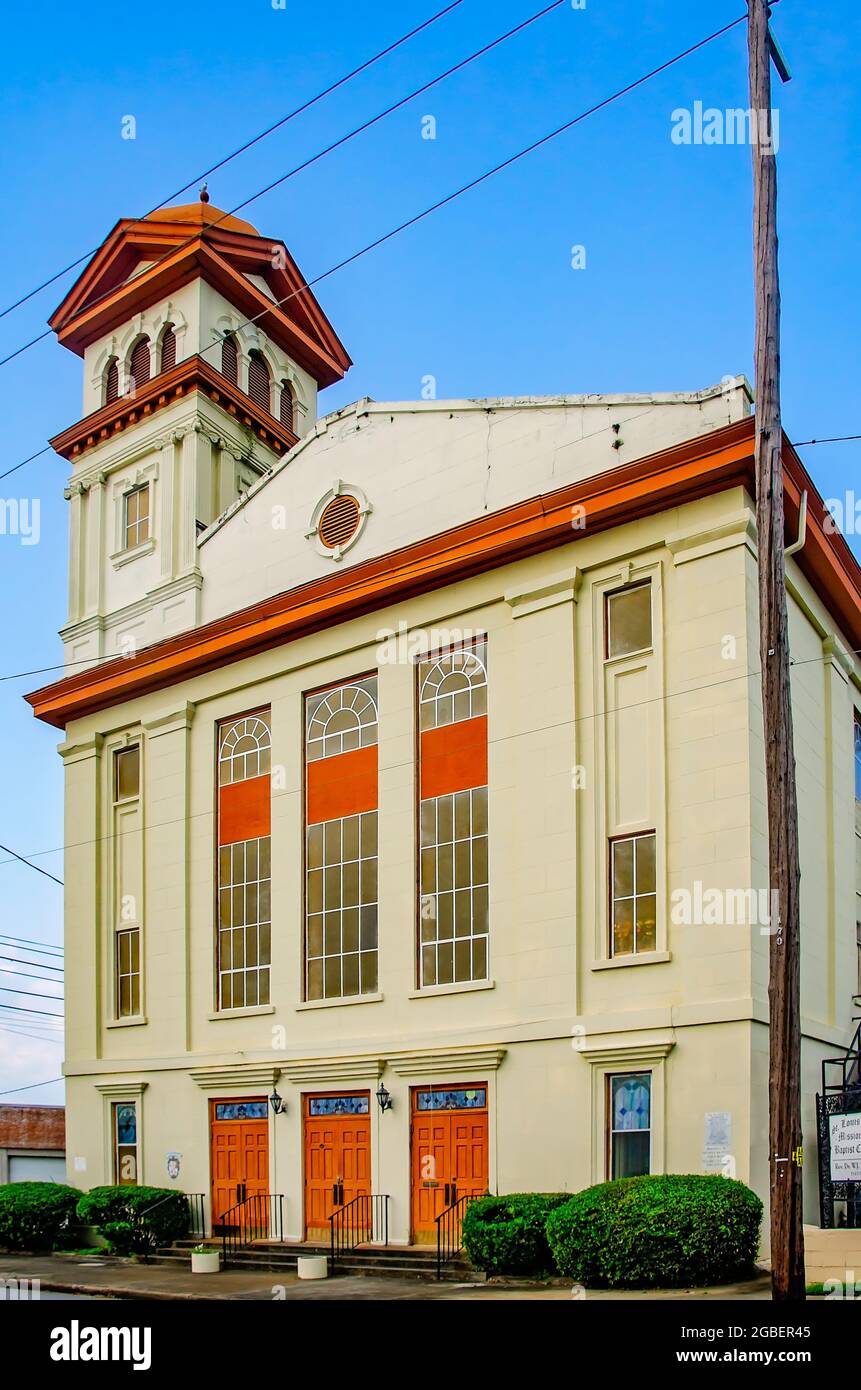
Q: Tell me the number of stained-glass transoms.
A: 3